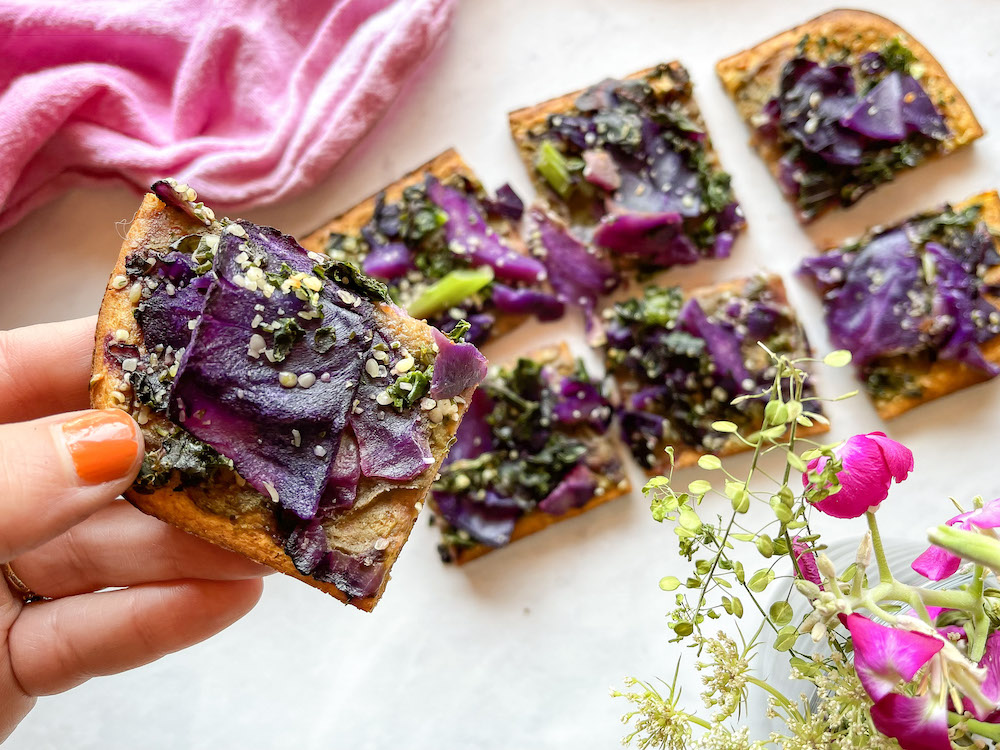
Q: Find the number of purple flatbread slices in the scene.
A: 7